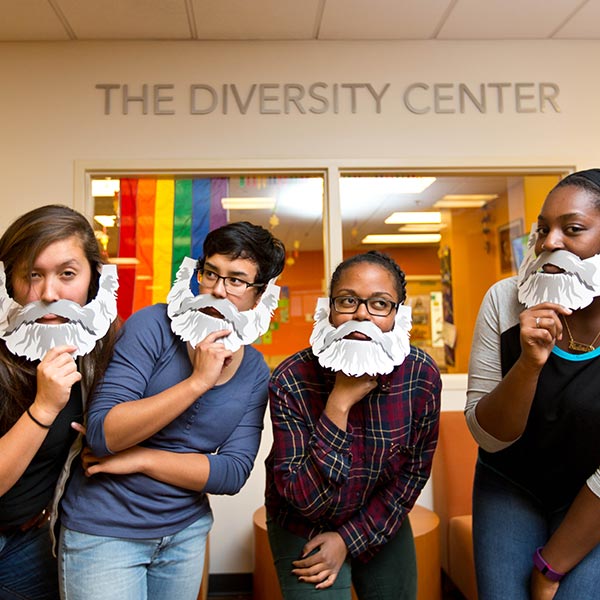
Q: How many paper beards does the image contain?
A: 4